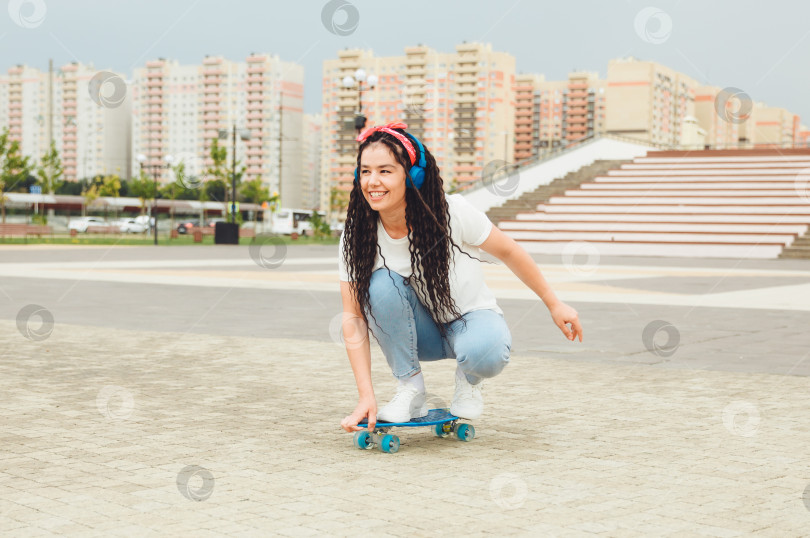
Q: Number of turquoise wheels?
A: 4